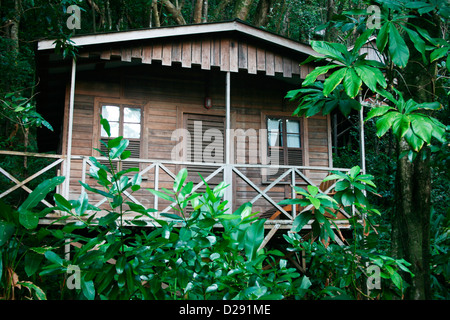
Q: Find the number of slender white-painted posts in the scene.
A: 3